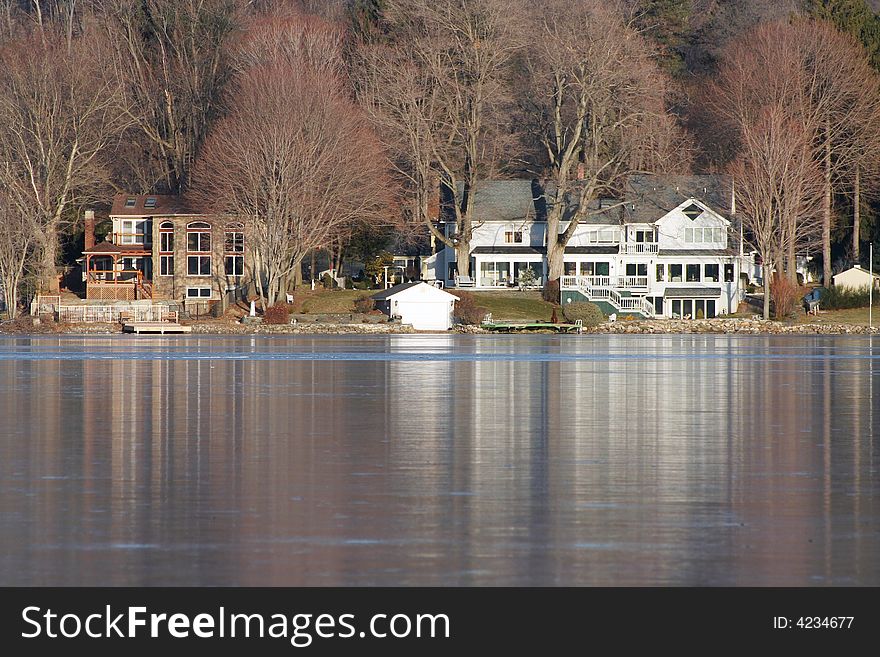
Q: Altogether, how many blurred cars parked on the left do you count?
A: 0